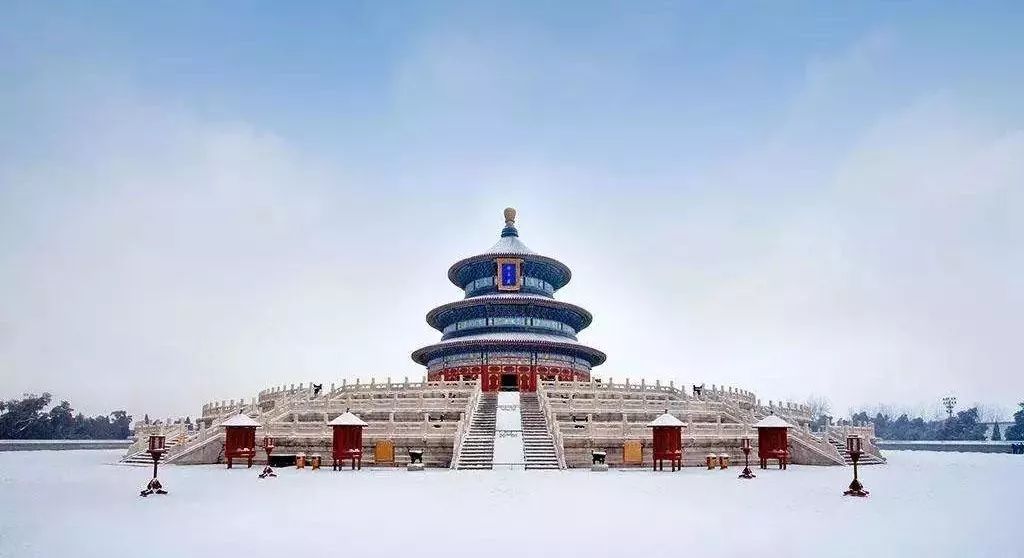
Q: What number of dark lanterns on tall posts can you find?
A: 4